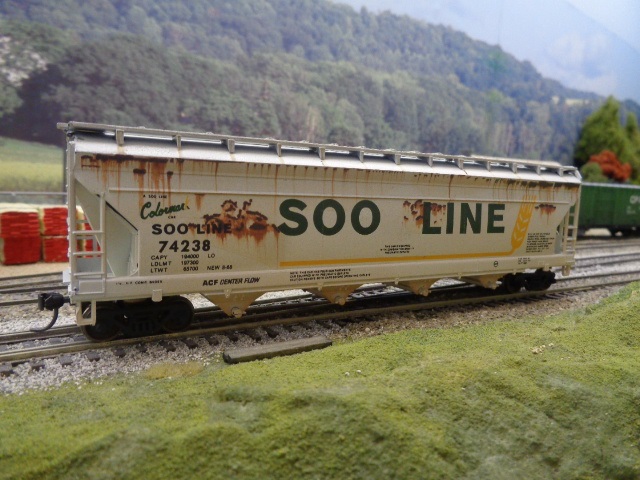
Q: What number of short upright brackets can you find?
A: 13